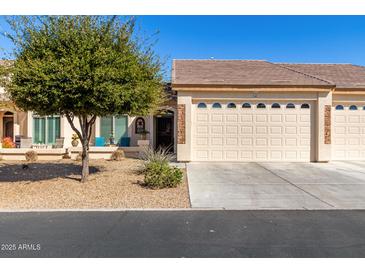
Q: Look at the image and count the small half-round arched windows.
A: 11